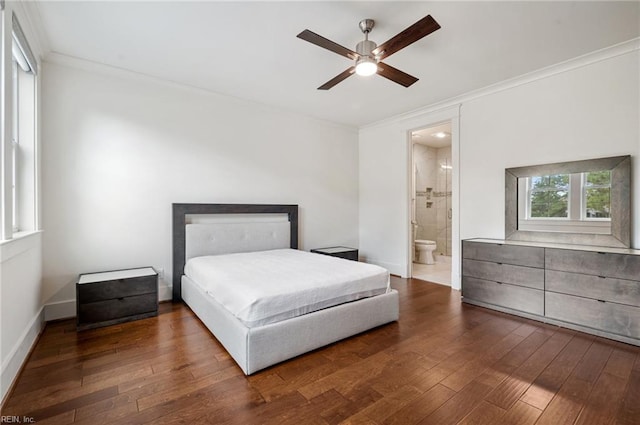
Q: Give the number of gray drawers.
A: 6